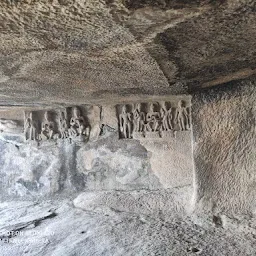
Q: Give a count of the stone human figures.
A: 9